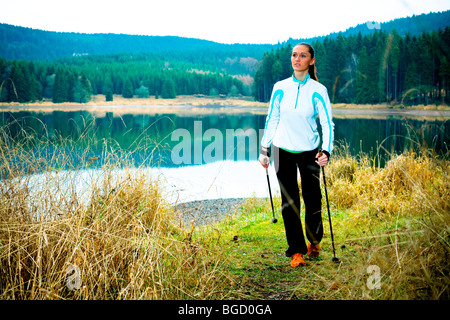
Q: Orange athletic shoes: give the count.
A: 2